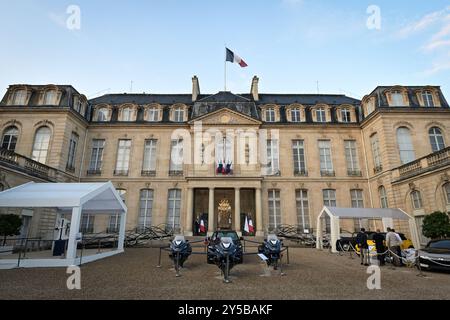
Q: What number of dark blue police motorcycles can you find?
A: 3